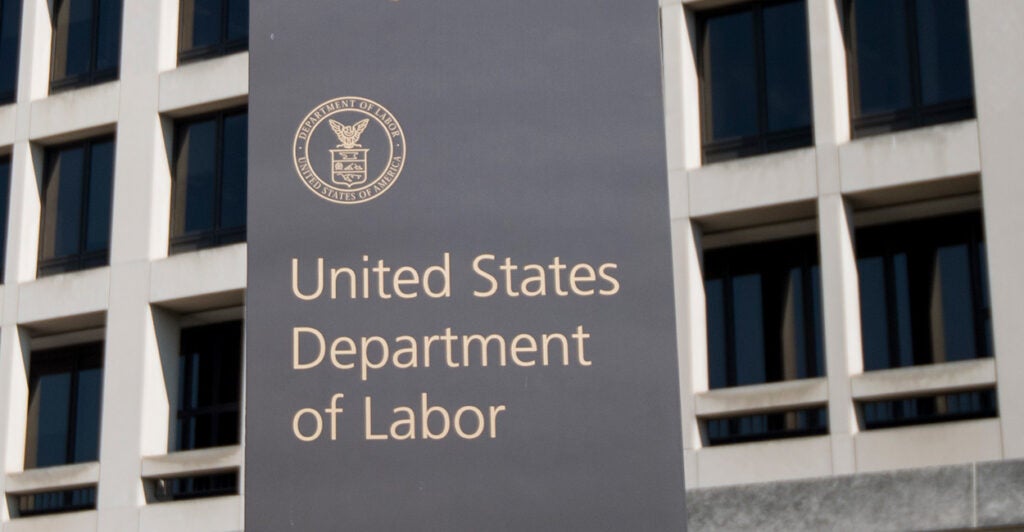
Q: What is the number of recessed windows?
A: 12